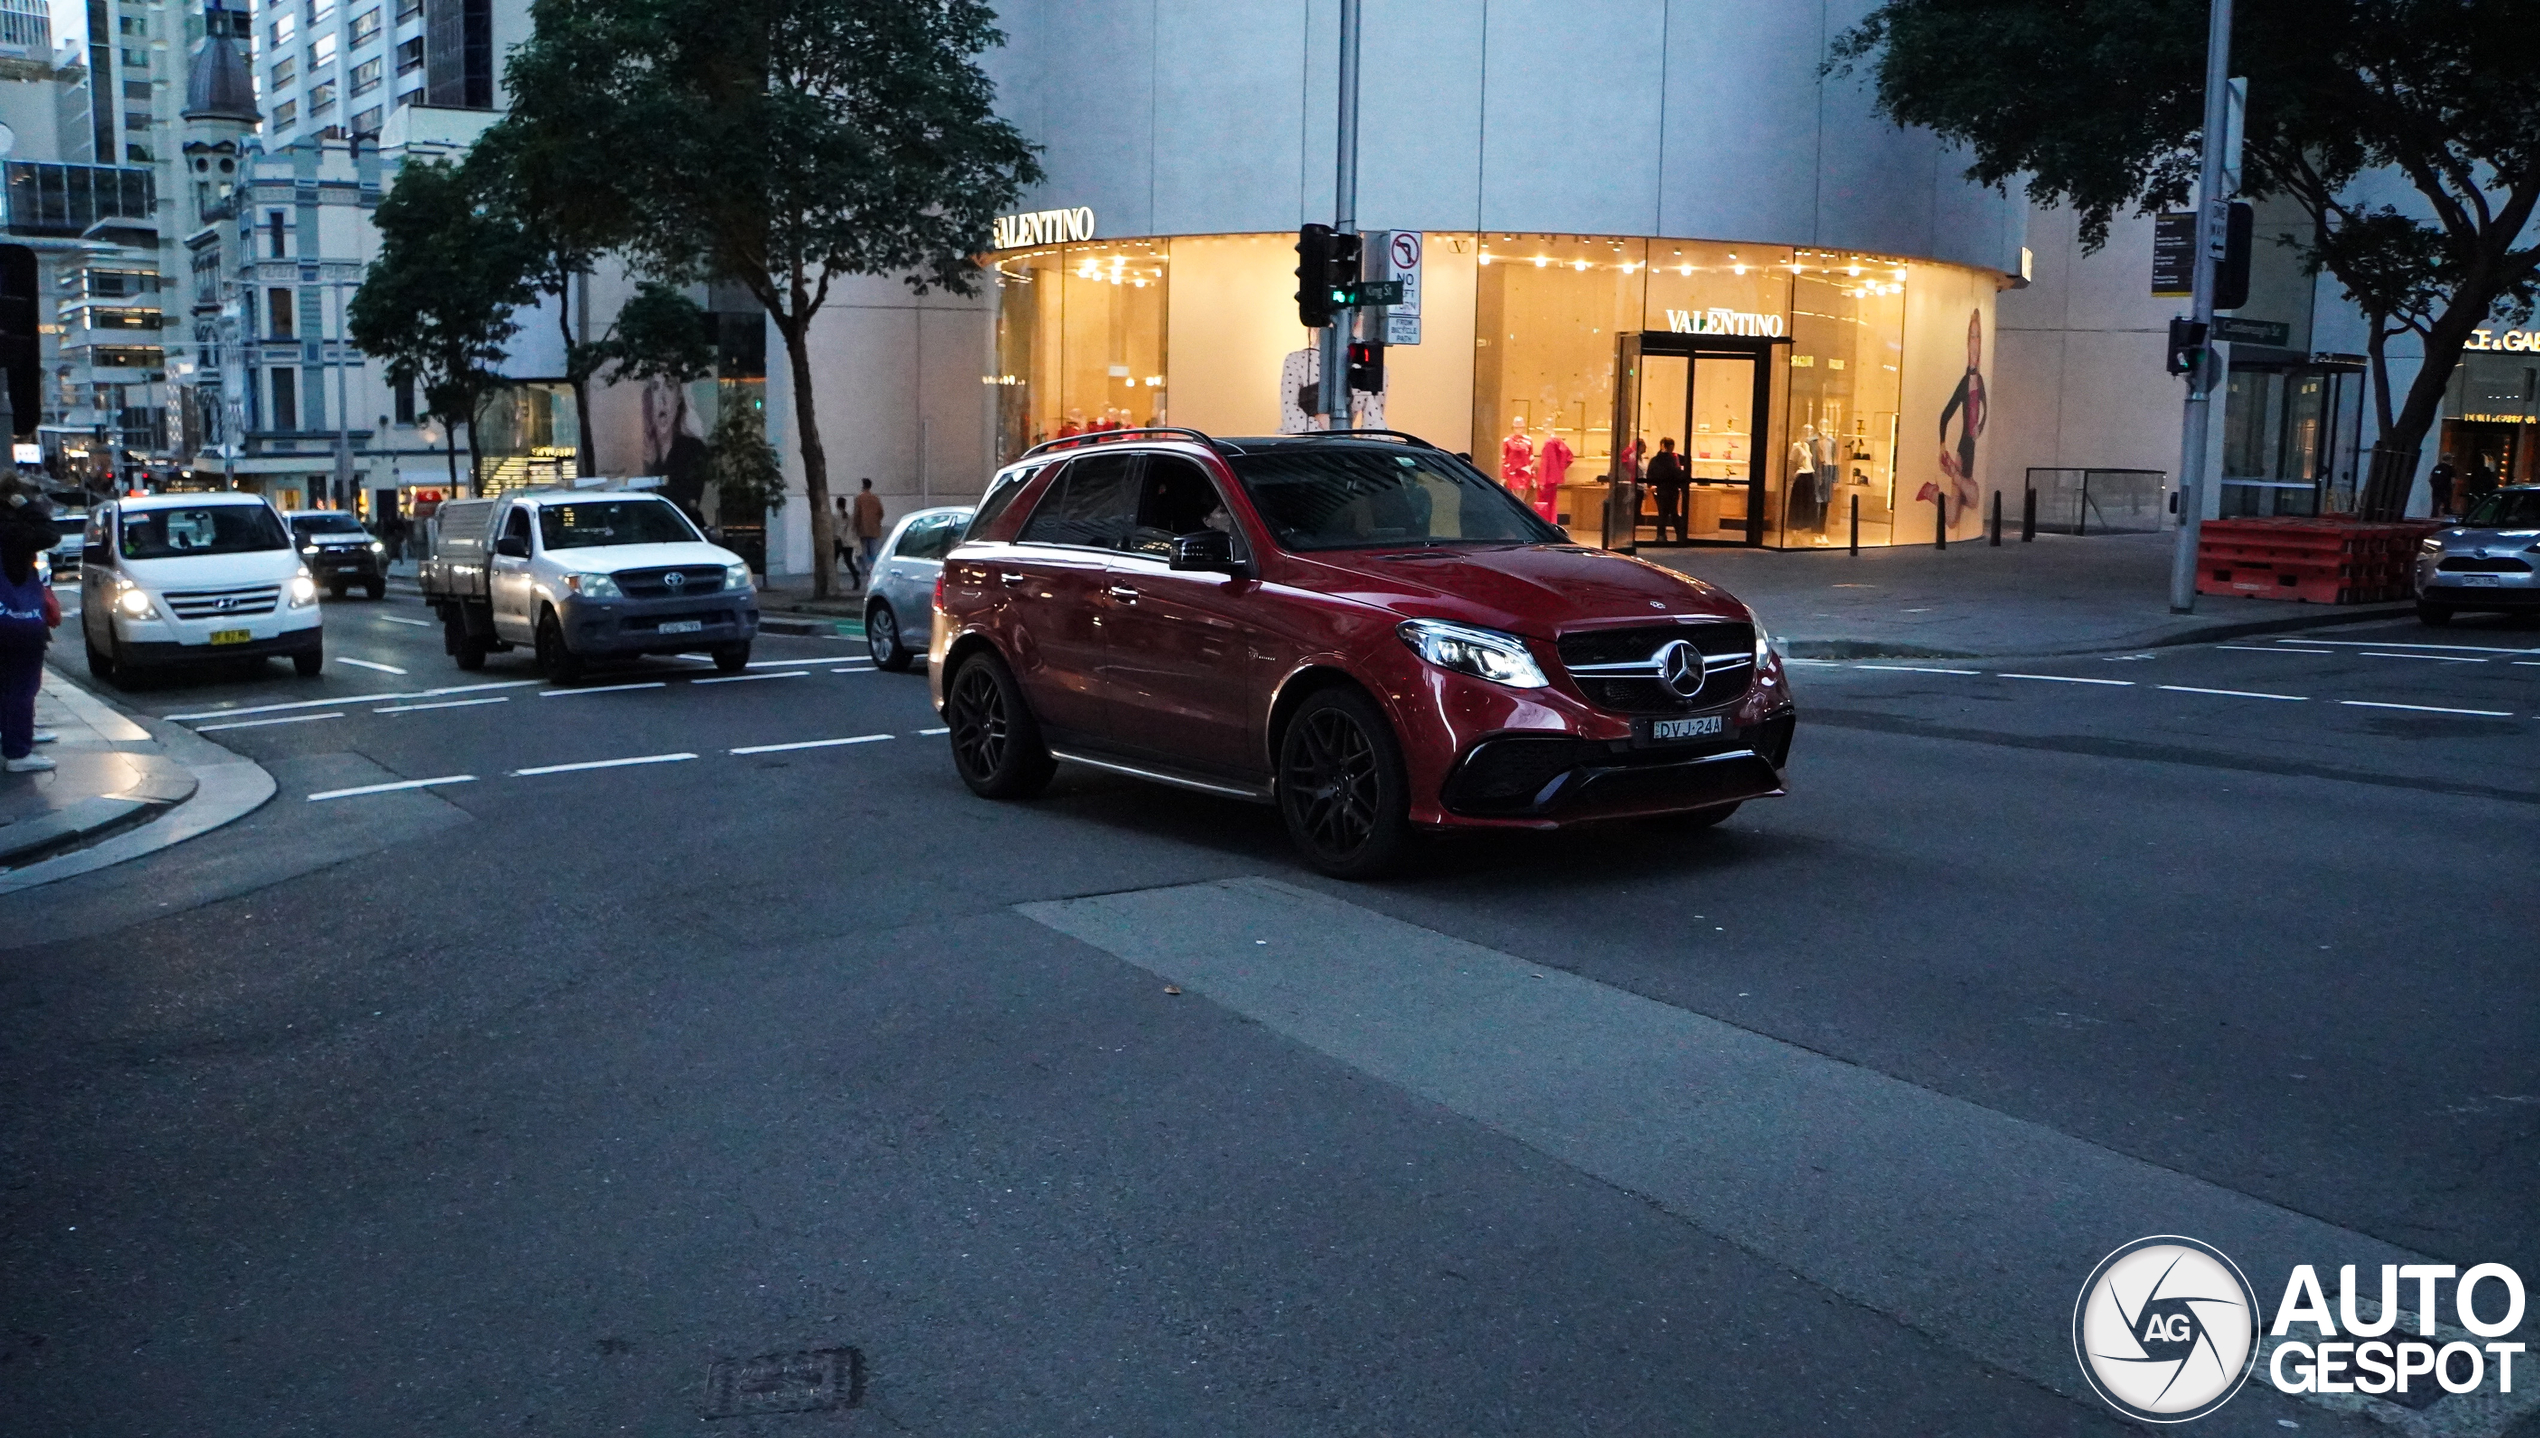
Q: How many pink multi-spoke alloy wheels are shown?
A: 0